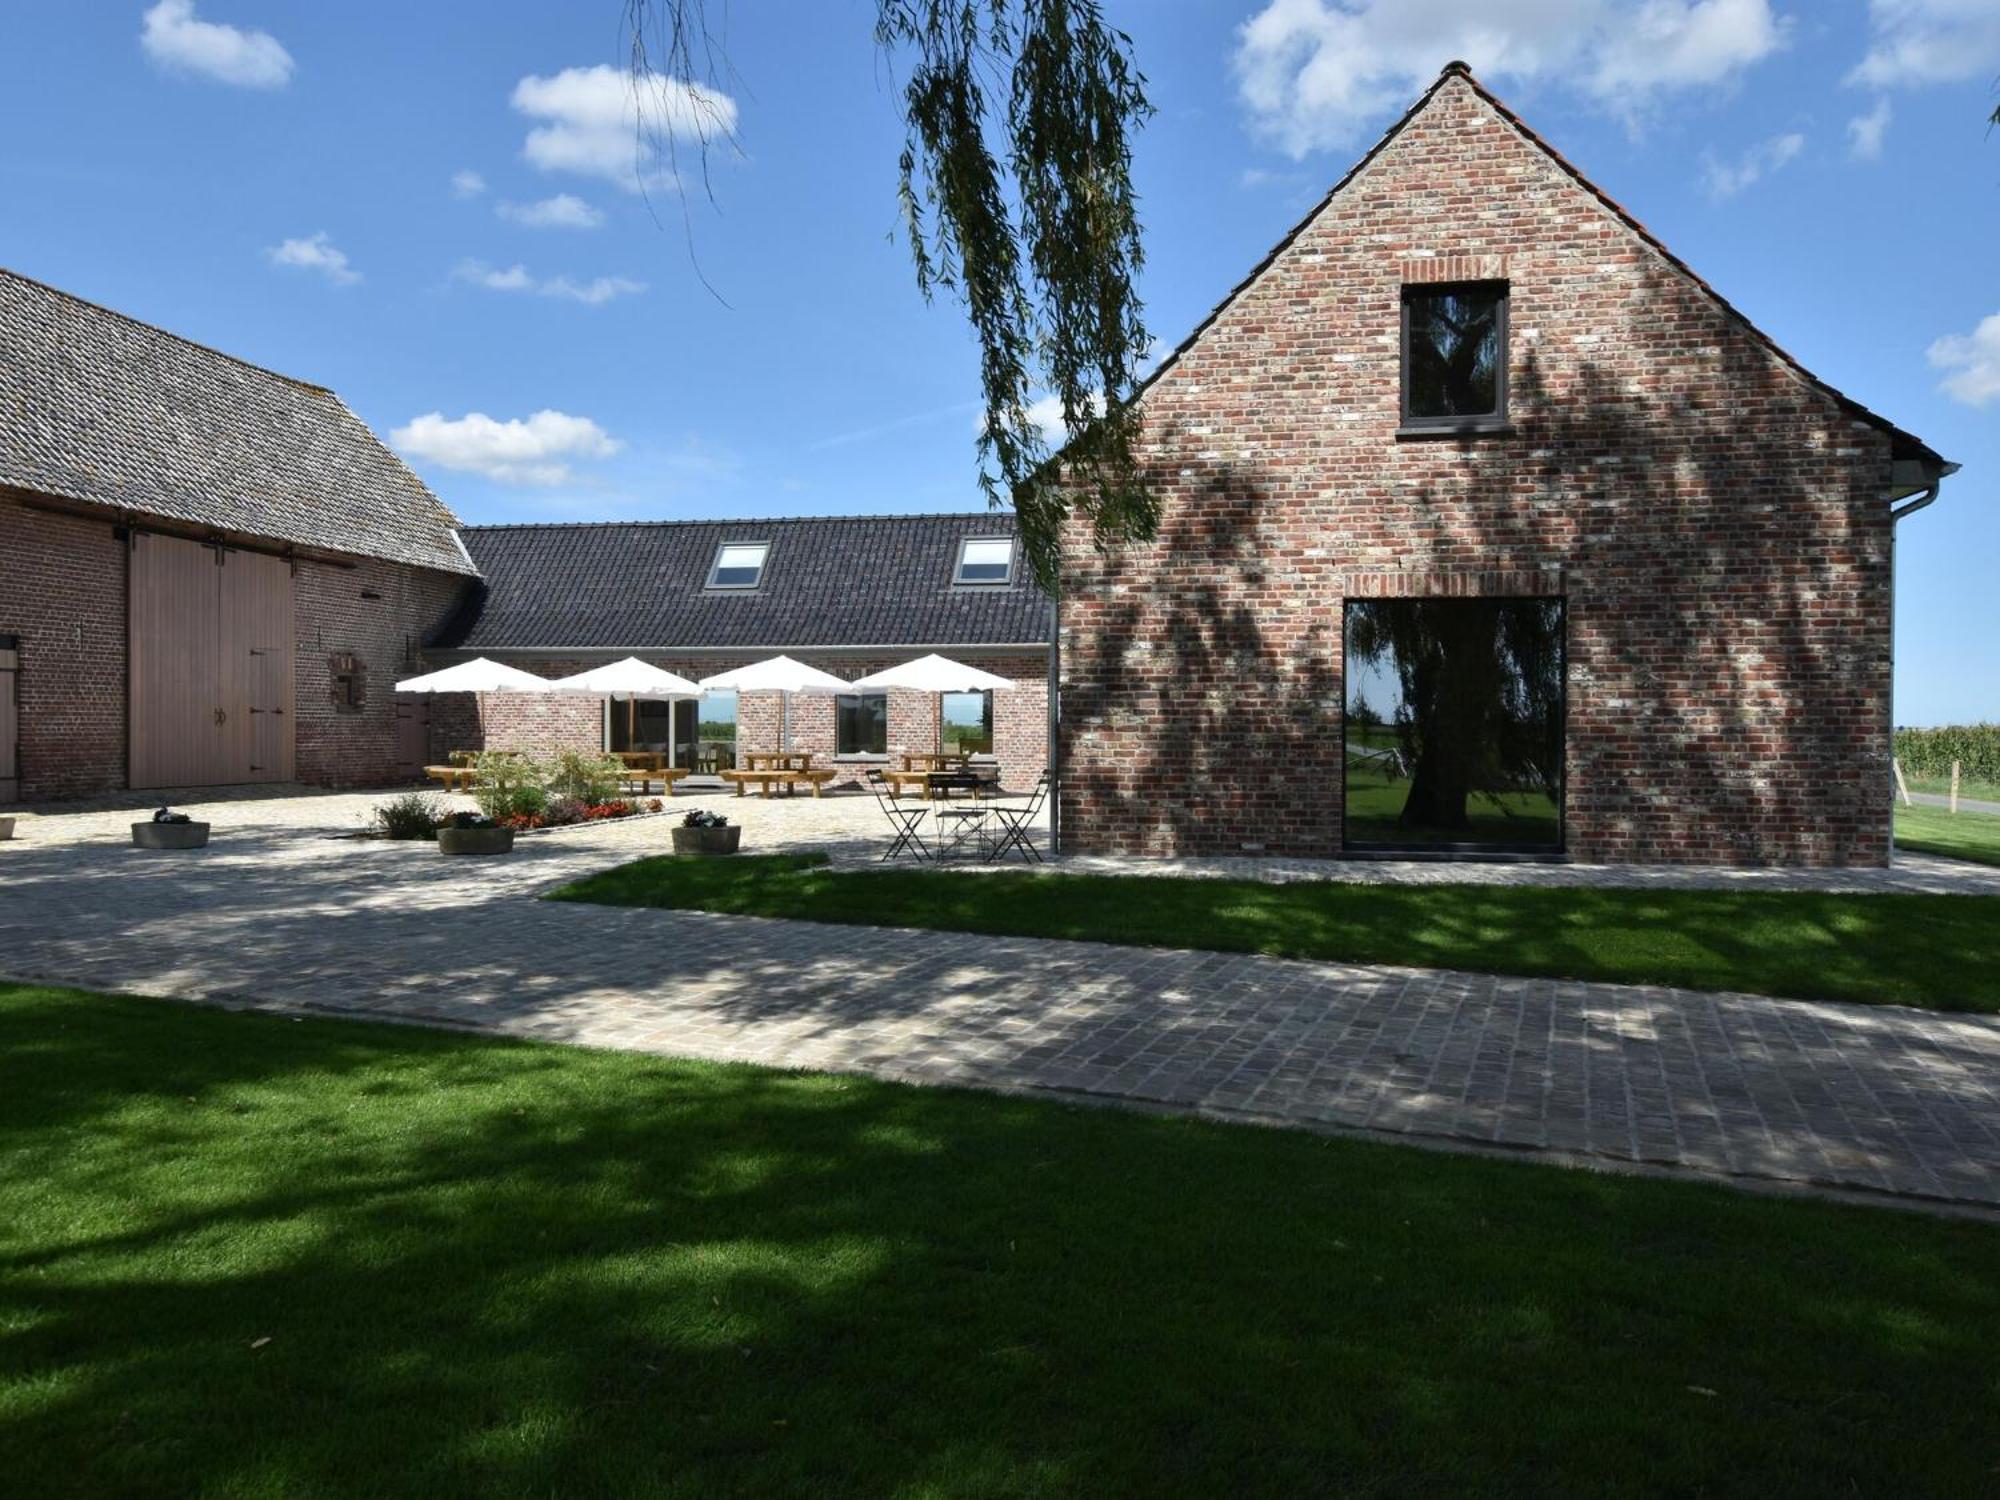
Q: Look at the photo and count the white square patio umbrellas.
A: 4